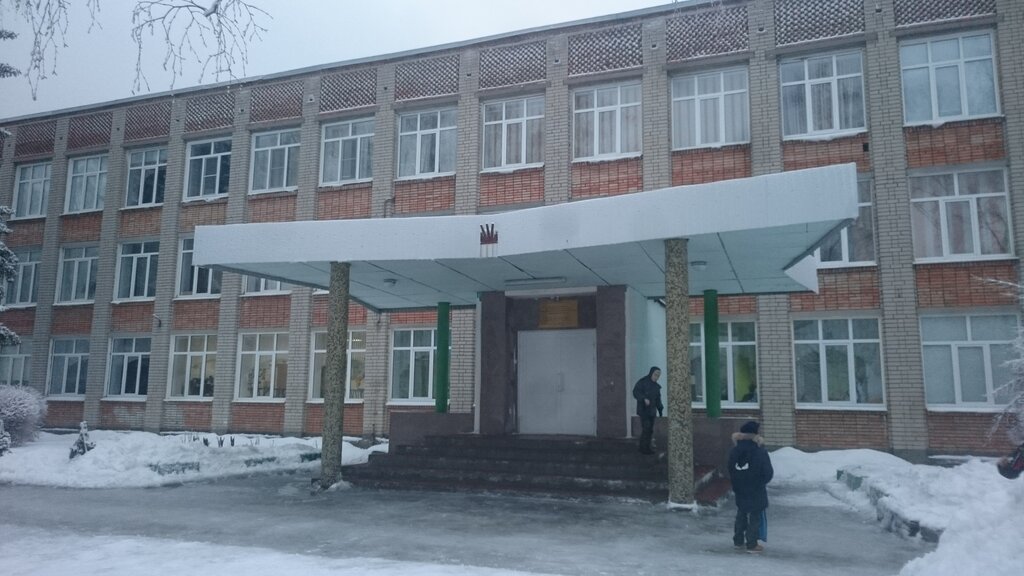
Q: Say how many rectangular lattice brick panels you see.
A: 12